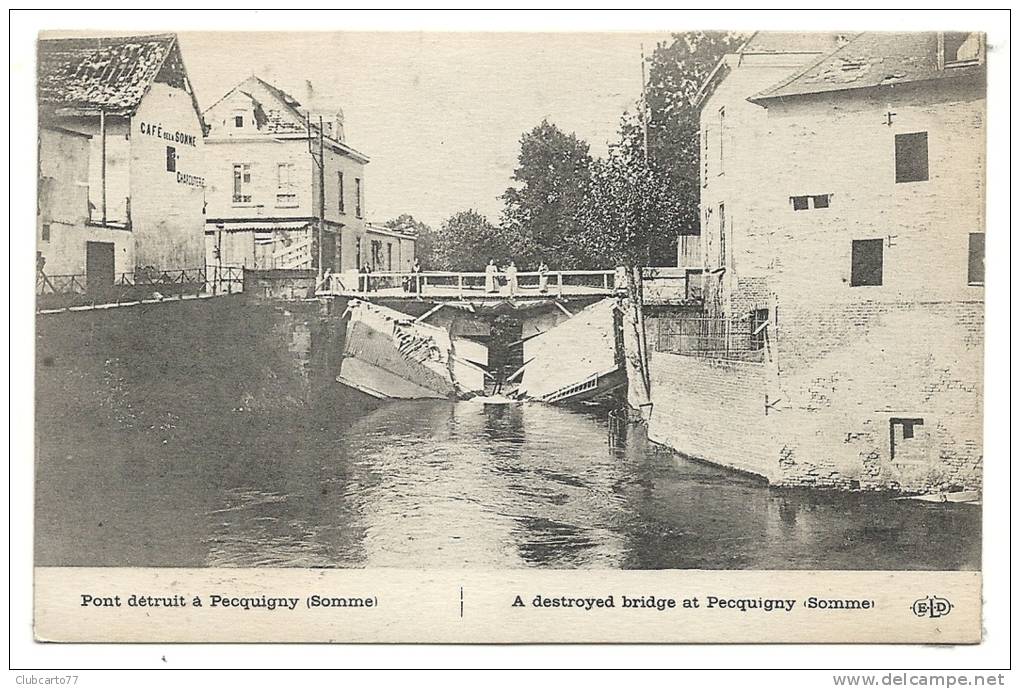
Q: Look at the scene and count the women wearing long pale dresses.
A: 3